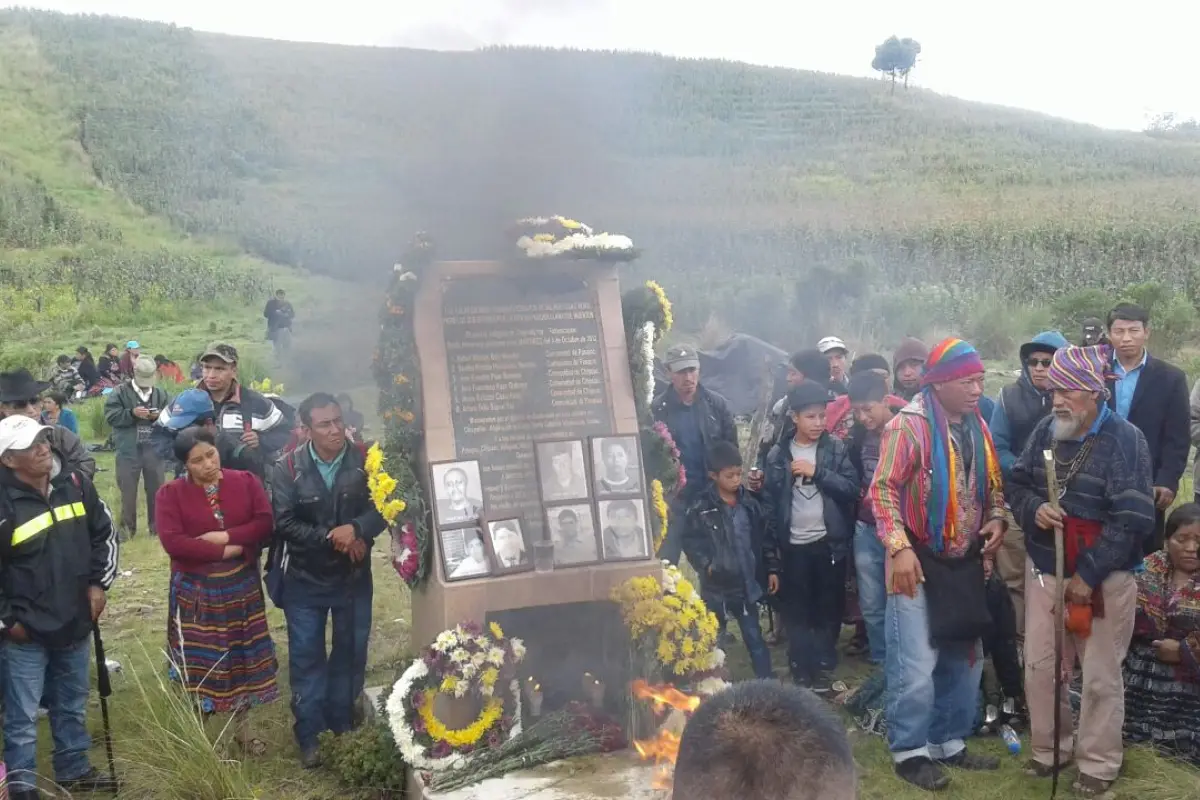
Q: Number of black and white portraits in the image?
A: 7